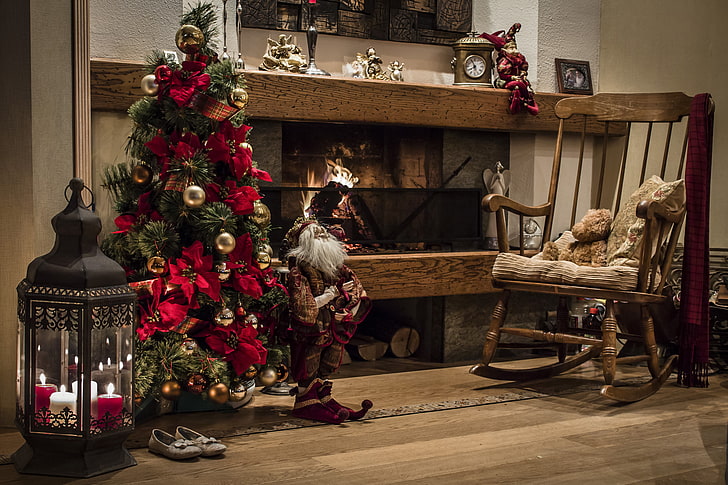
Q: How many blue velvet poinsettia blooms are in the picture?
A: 0